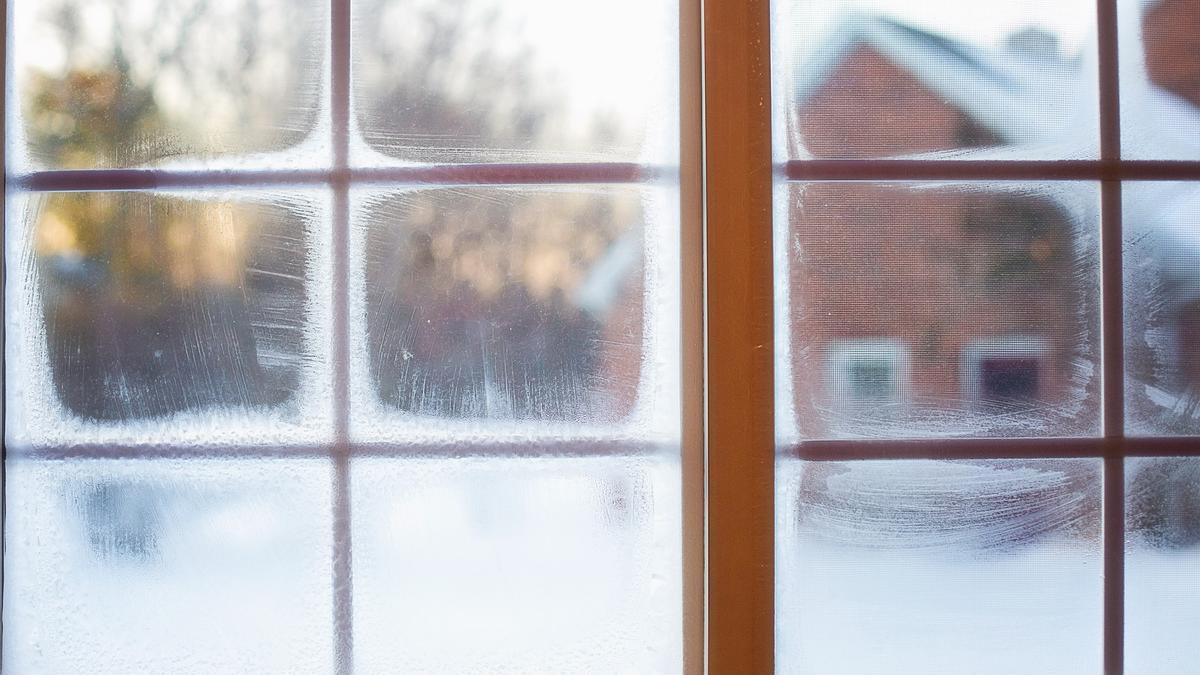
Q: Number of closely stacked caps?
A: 0